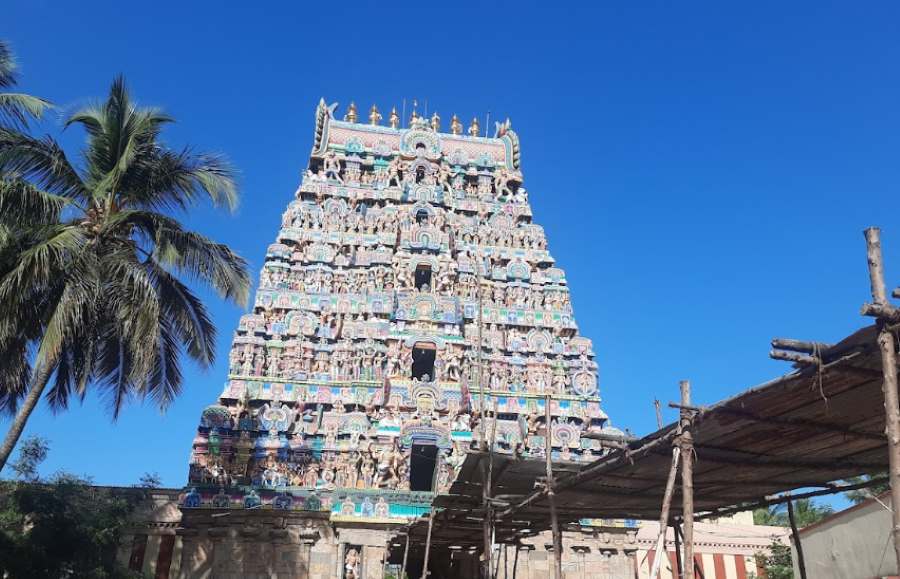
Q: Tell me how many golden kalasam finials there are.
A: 7